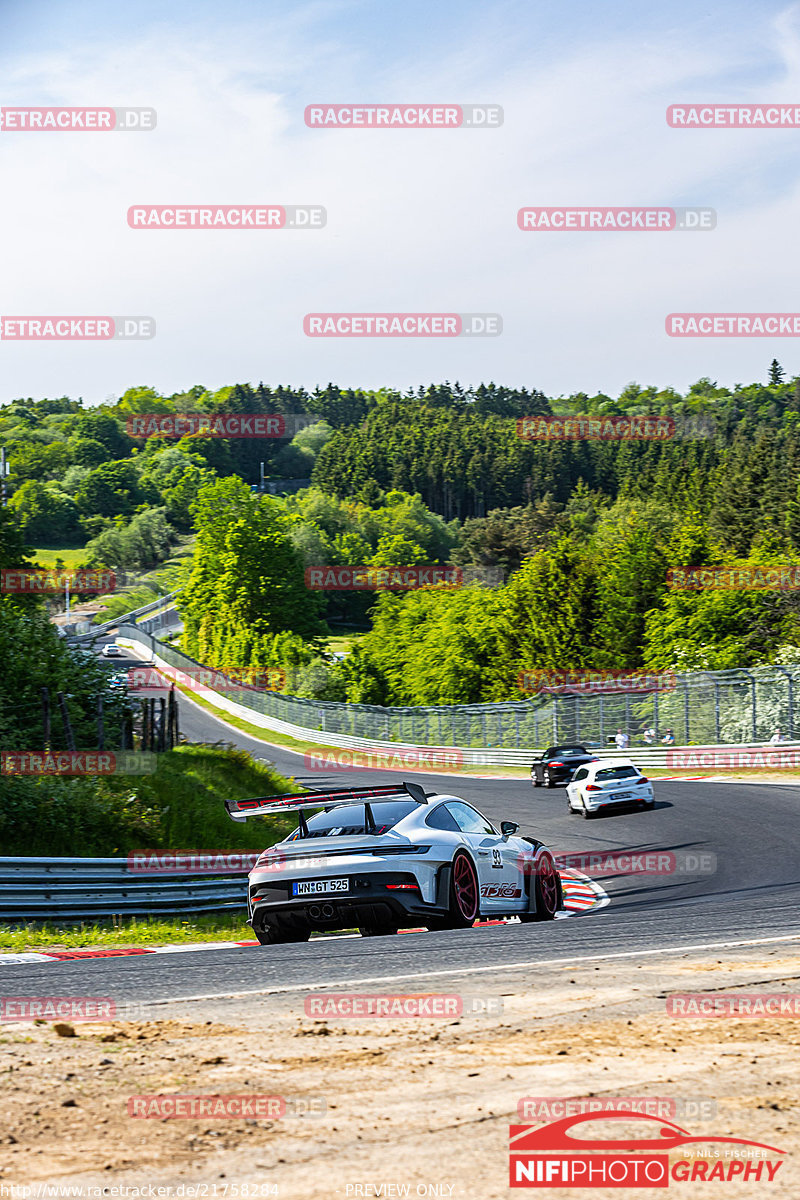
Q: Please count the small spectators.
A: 4